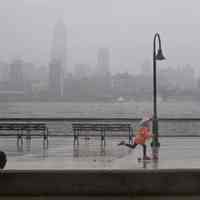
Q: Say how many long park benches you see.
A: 2